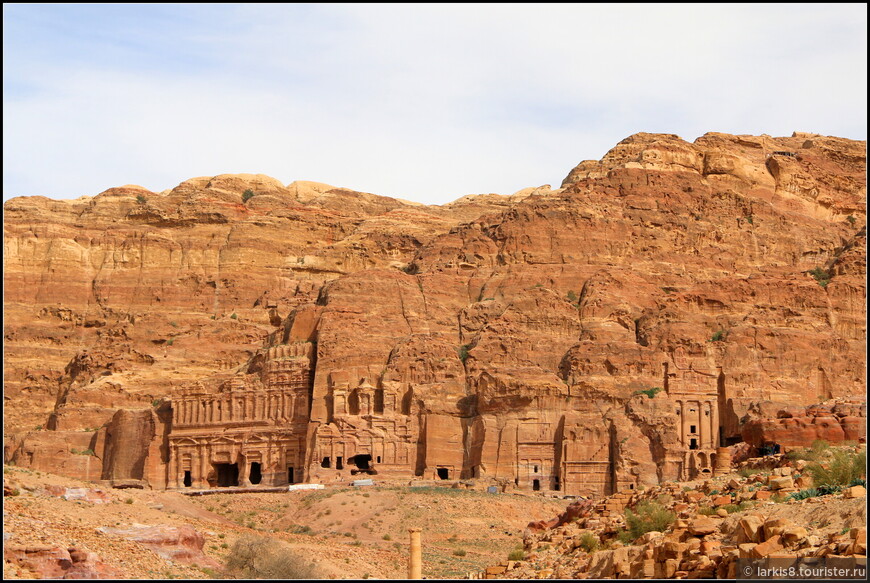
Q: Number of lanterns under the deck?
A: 0